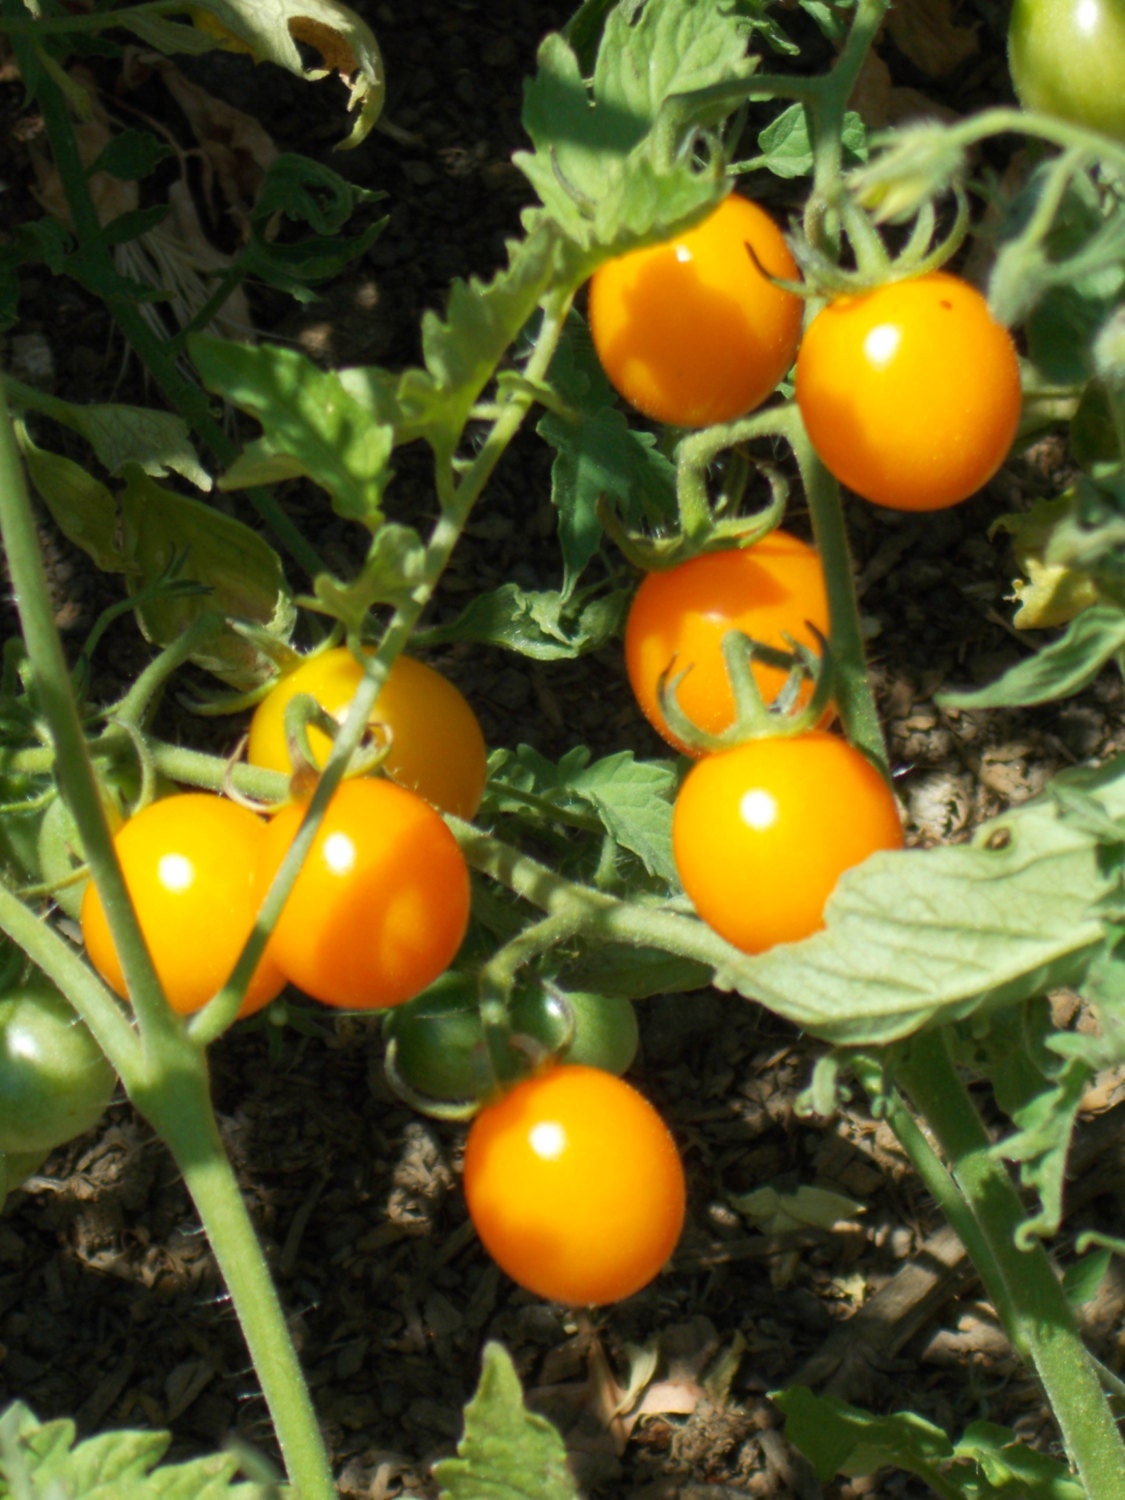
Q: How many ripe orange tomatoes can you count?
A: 8